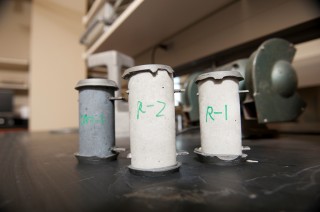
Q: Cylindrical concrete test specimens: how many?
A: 3